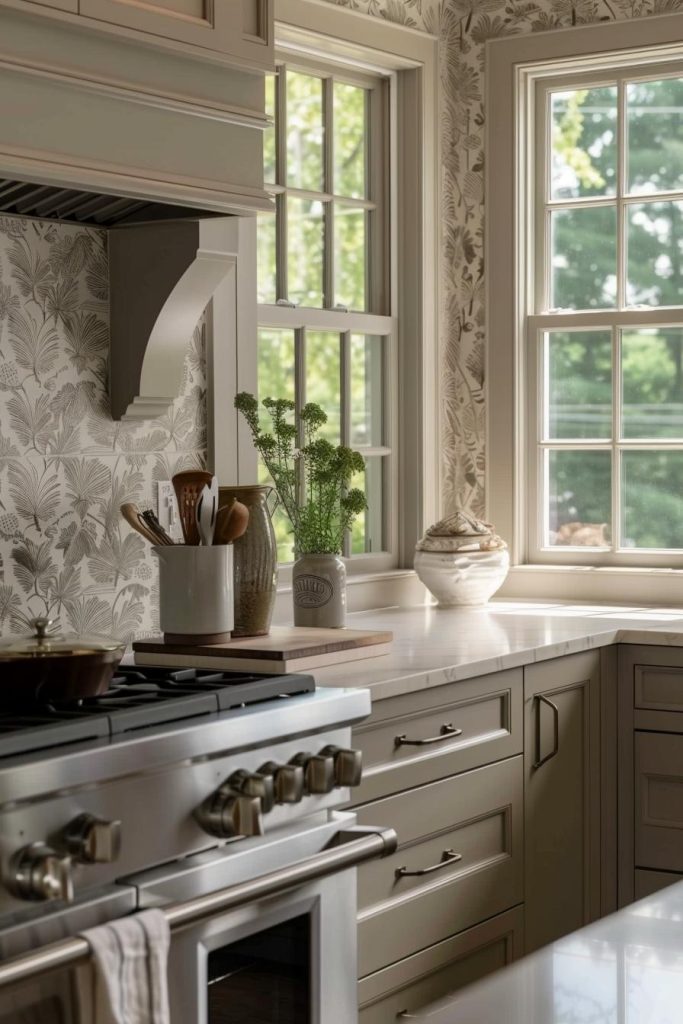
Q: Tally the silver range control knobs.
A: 7